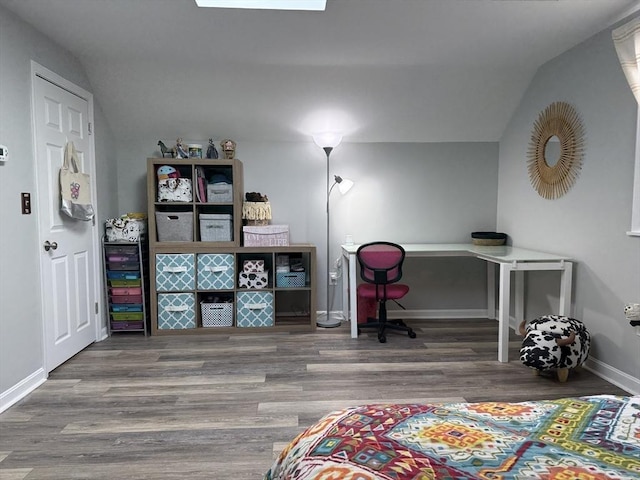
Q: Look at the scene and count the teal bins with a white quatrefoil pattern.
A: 4